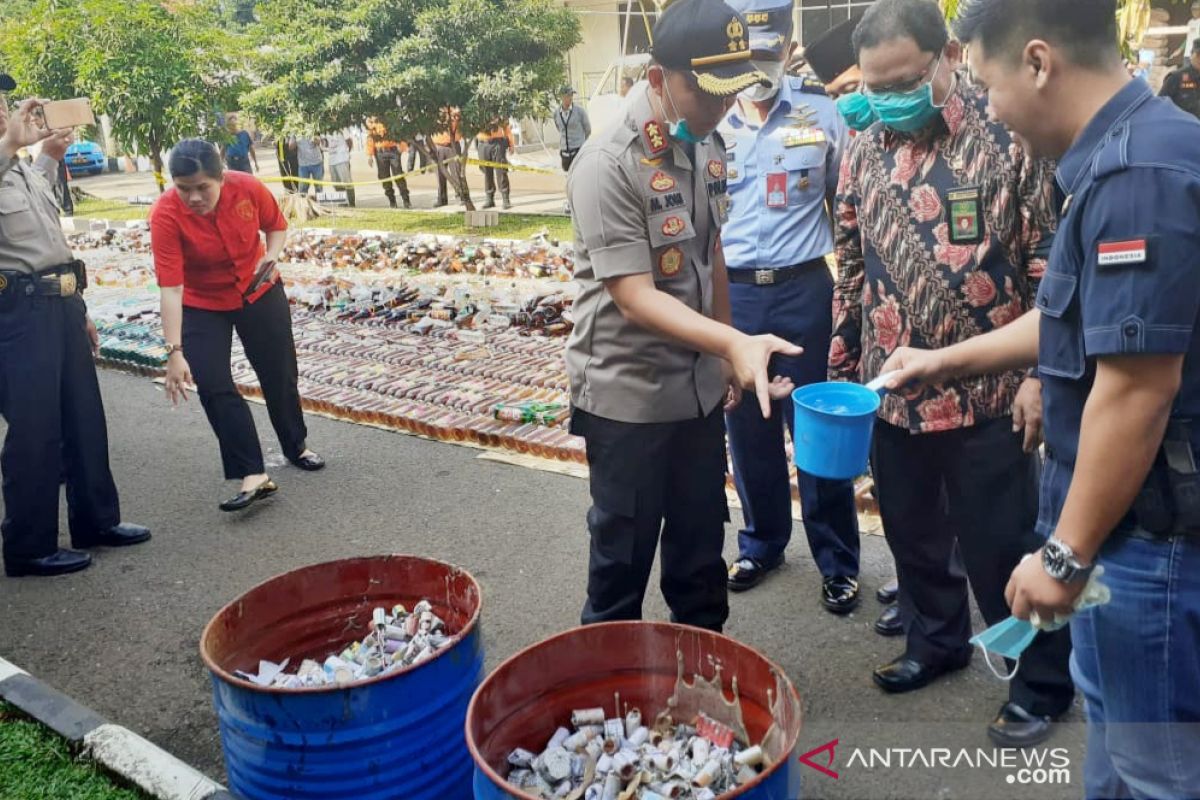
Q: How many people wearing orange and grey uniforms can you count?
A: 3